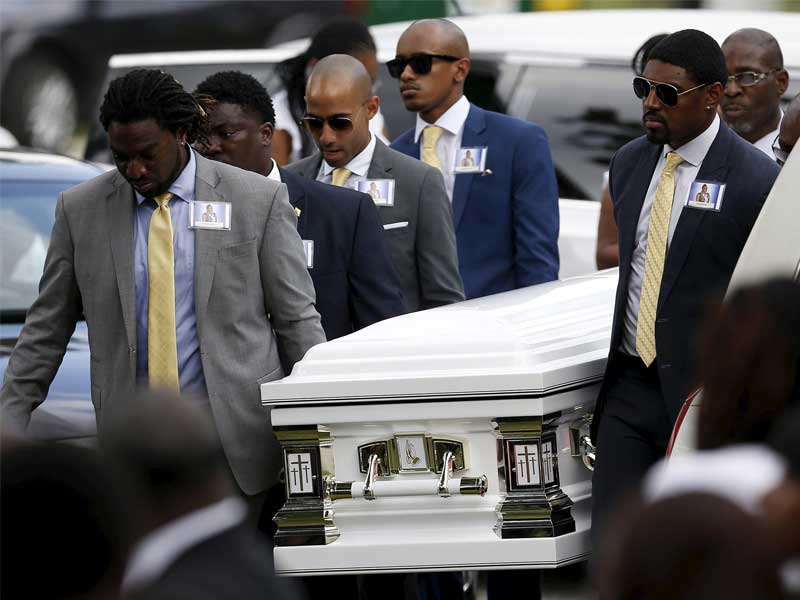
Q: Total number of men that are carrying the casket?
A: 5